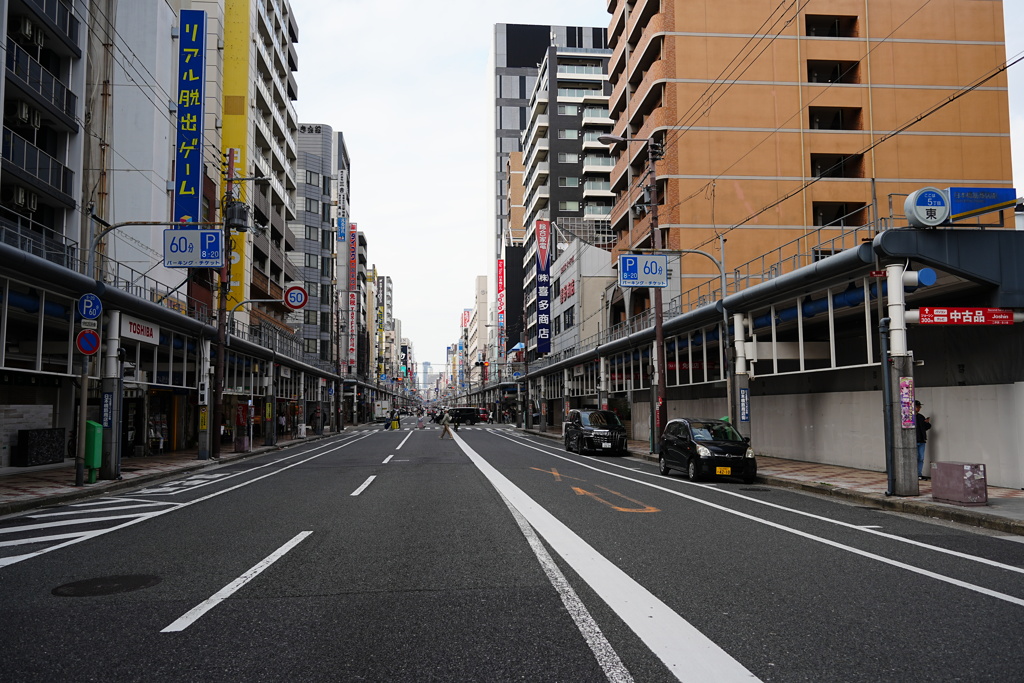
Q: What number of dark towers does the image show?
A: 2